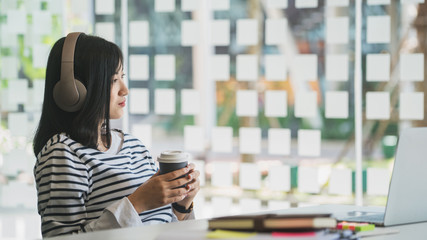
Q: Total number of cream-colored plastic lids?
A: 1